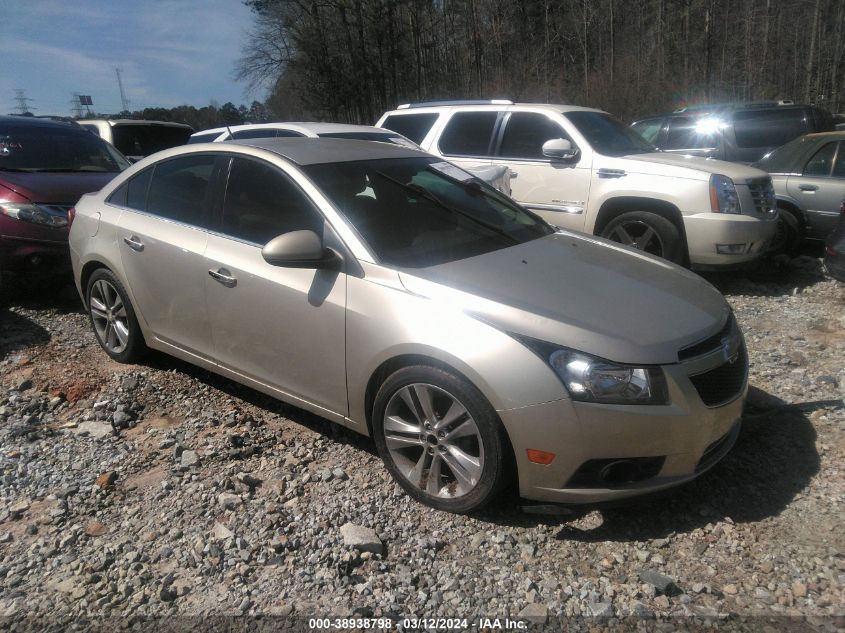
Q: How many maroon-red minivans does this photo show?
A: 1